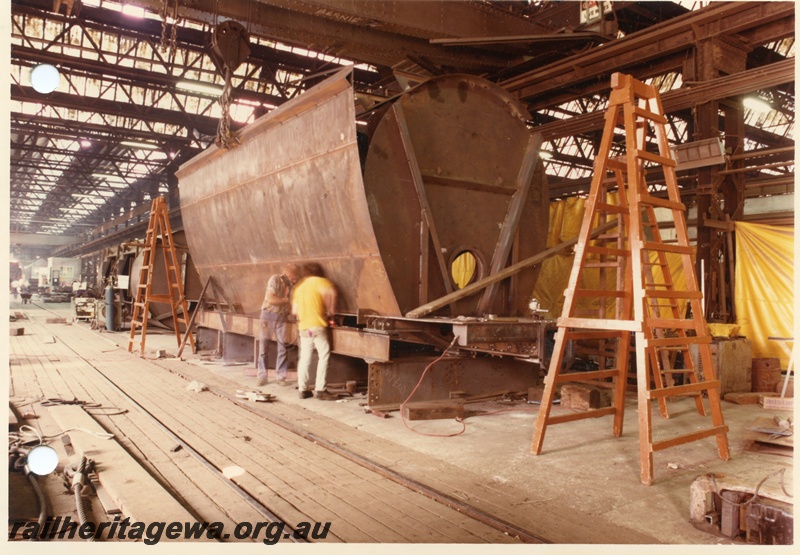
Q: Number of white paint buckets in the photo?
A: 0